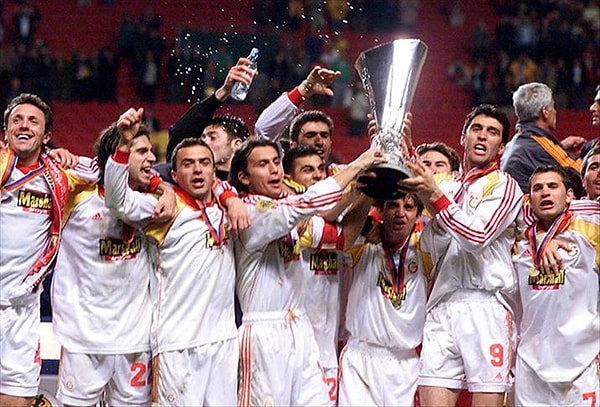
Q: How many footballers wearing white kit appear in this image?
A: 11